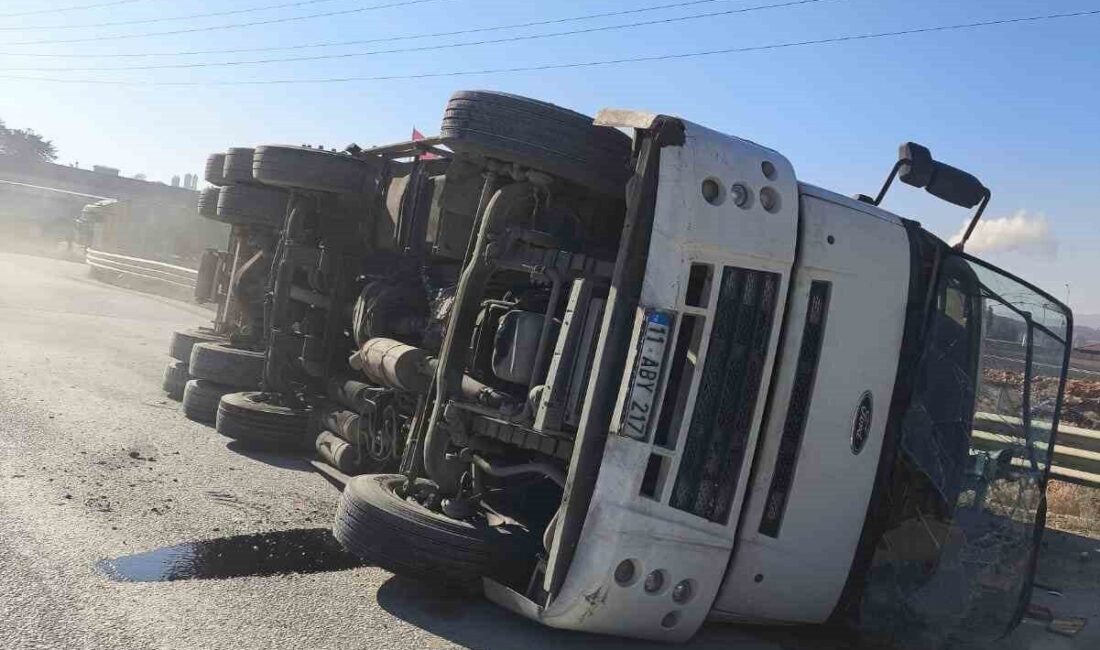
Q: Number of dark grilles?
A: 2